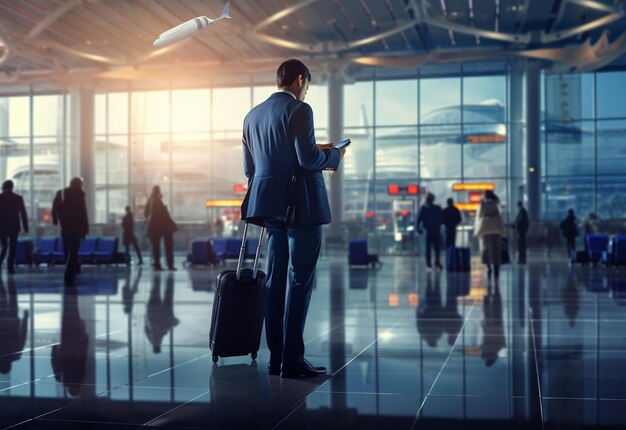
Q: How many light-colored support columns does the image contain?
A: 3